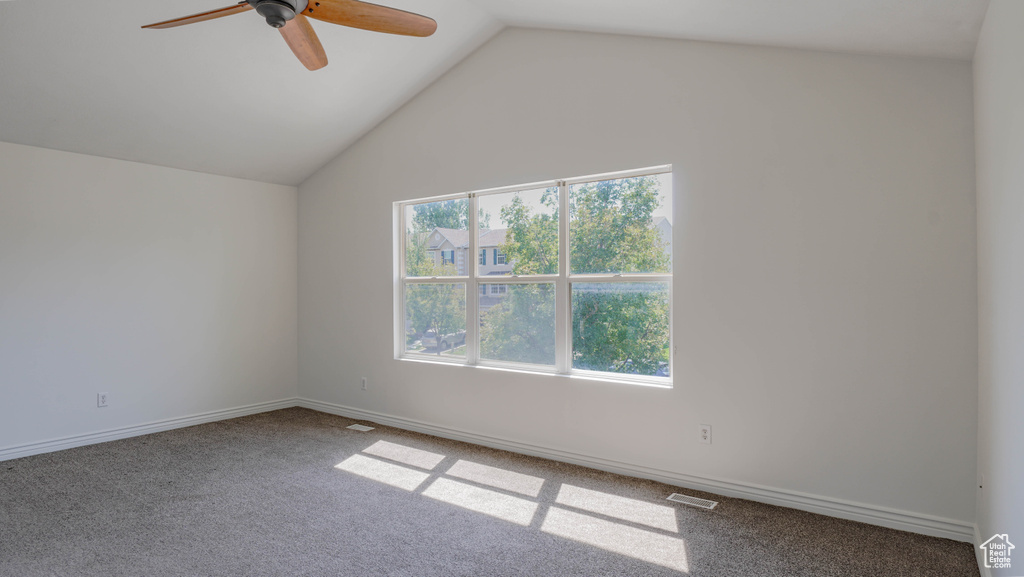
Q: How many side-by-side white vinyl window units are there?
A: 3